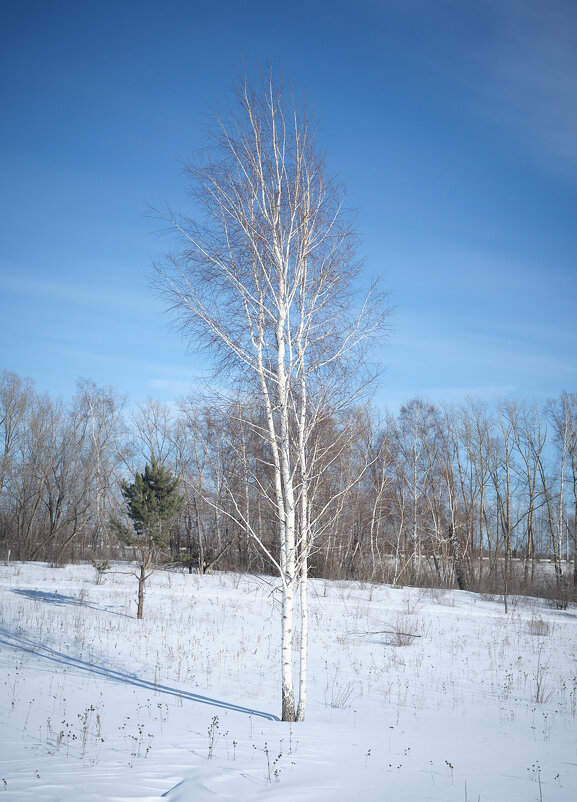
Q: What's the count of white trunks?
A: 2